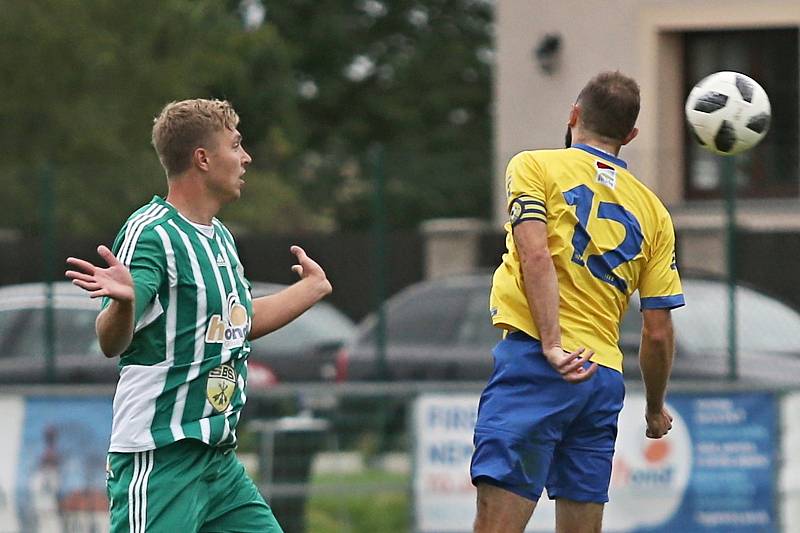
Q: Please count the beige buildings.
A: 1